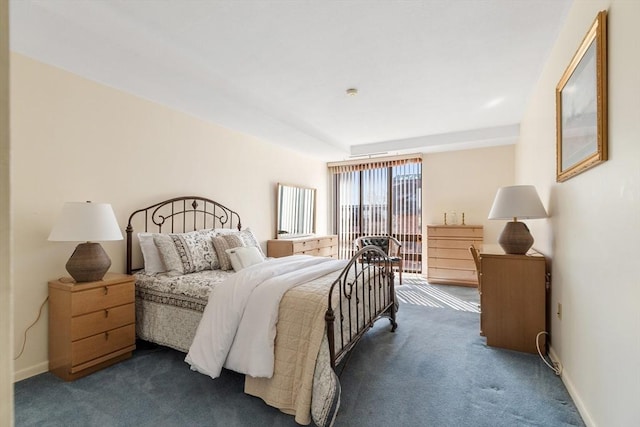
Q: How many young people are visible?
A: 0